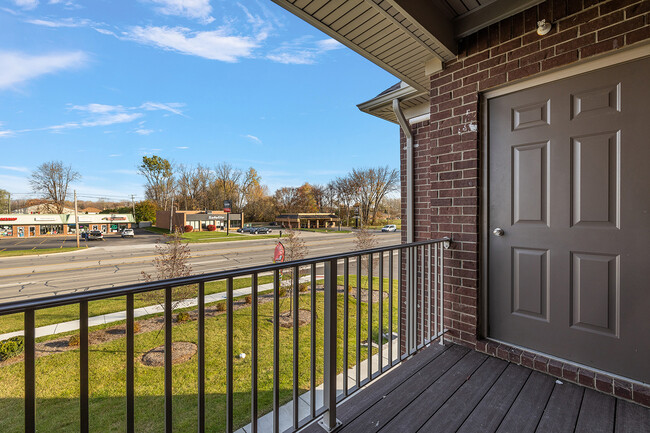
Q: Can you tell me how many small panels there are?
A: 2